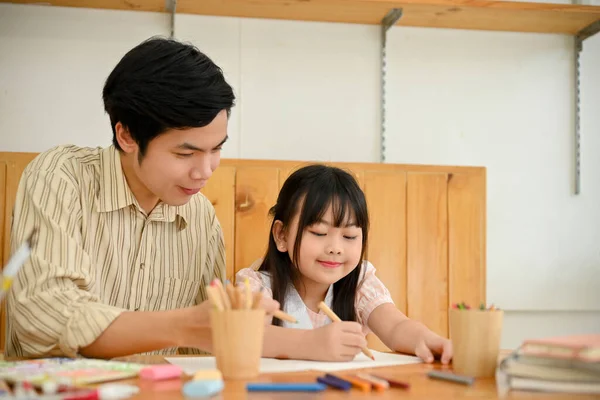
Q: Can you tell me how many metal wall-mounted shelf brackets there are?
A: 3